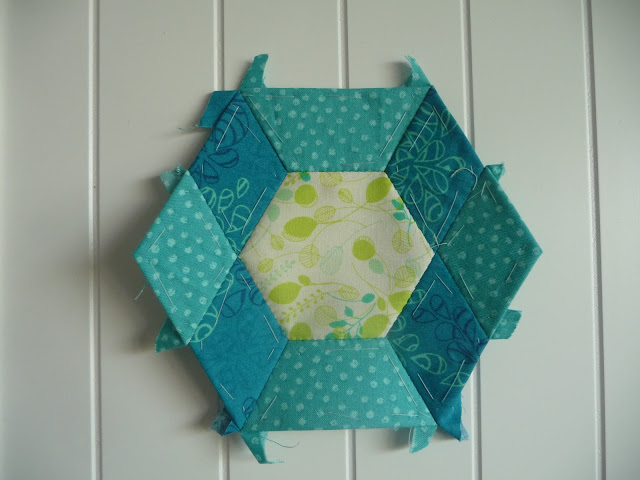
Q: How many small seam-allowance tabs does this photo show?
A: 11